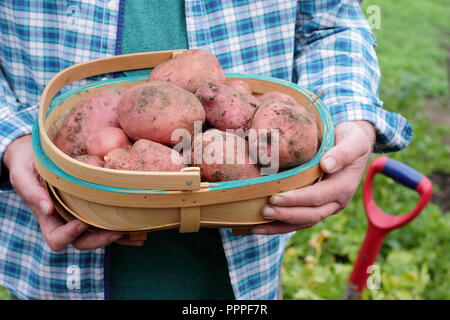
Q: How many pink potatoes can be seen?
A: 11